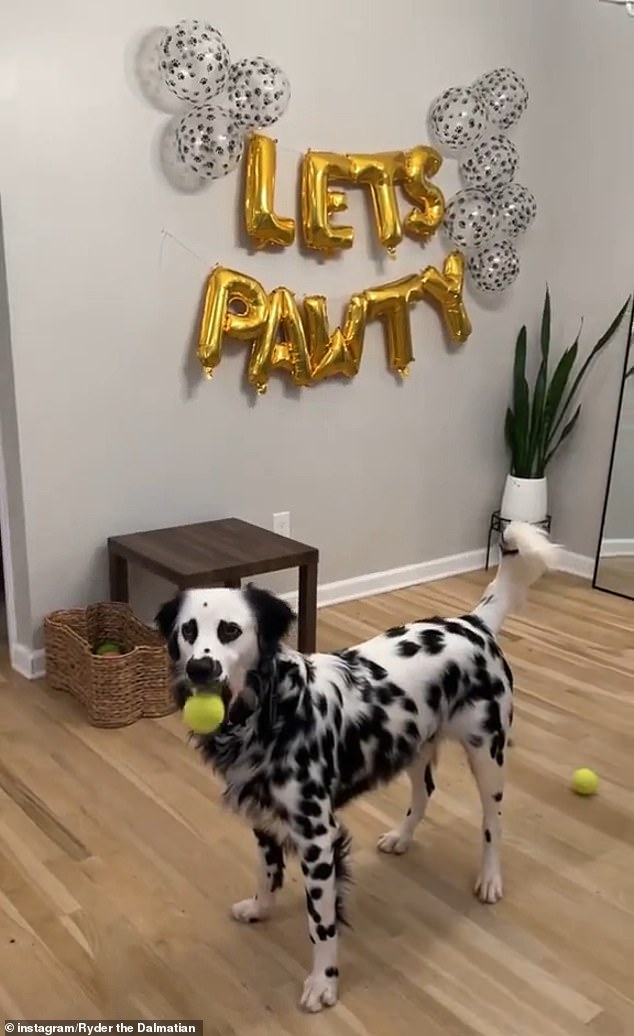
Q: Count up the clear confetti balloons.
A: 9